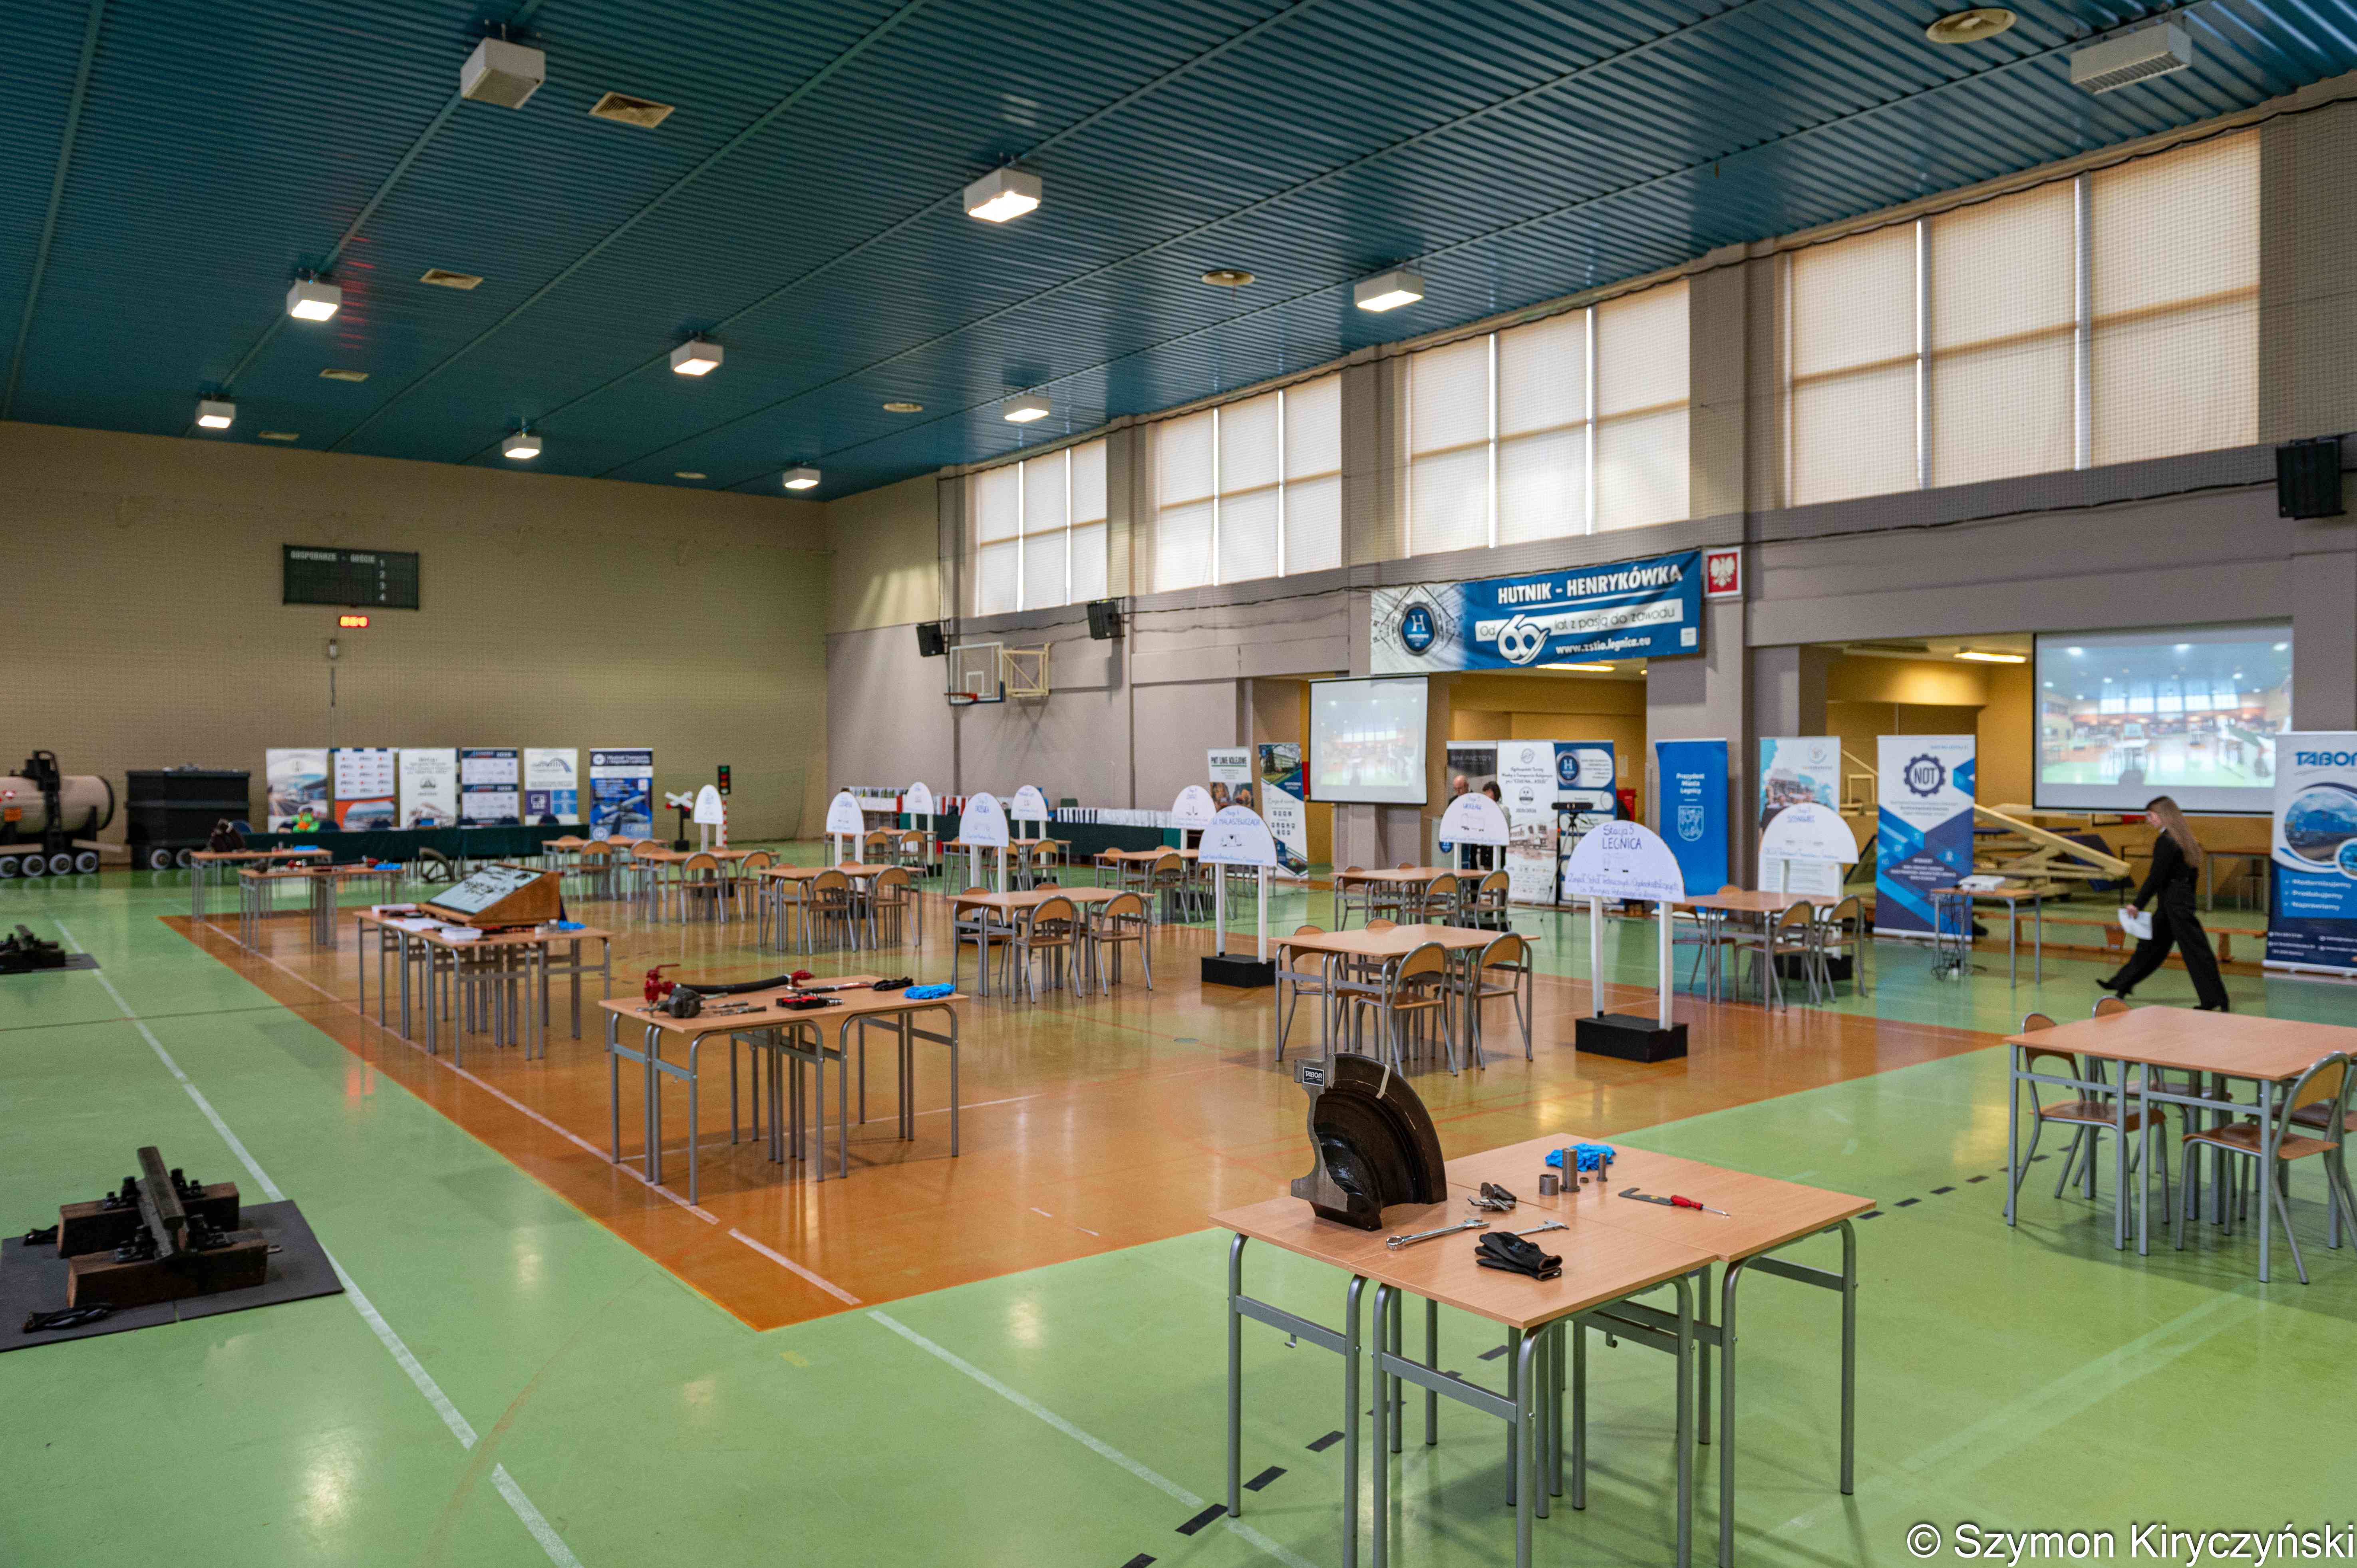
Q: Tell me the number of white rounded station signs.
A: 10